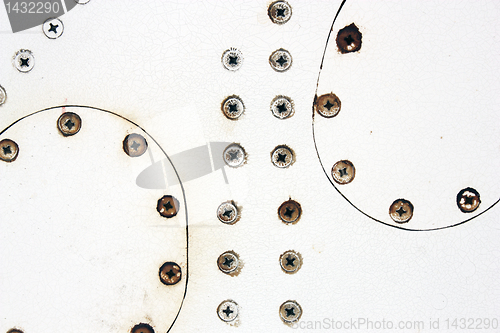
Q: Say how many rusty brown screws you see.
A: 13